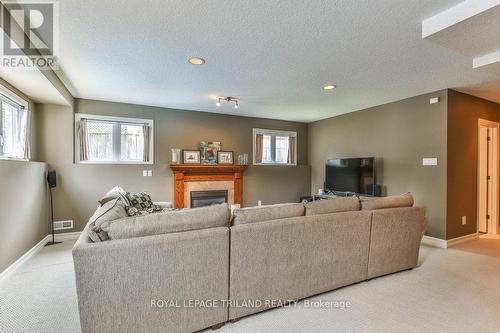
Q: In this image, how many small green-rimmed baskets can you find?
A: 0